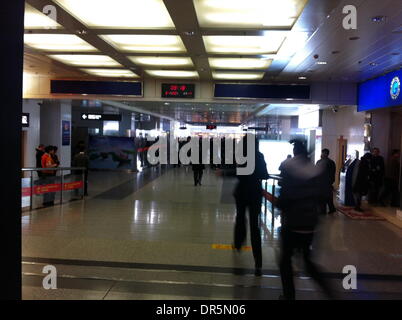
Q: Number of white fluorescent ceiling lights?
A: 12